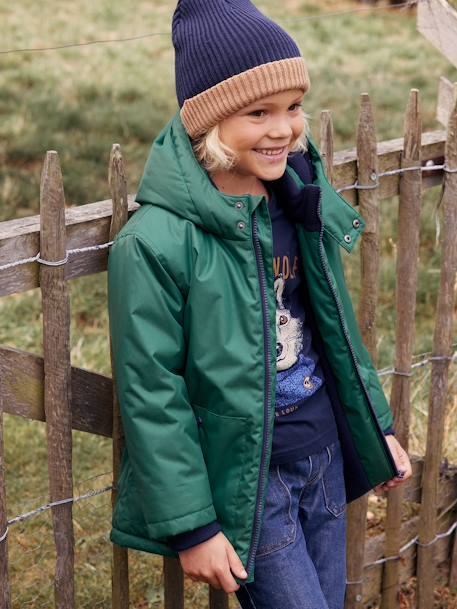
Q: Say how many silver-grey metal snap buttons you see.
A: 4